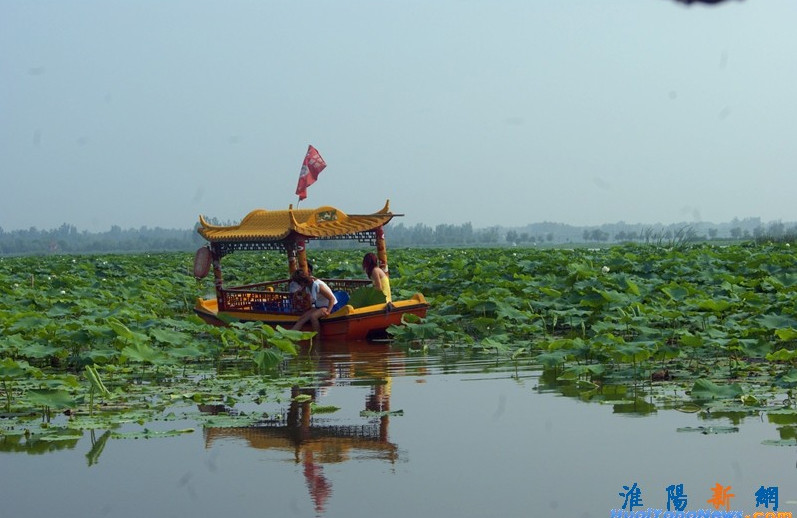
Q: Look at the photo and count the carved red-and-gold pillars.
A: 4